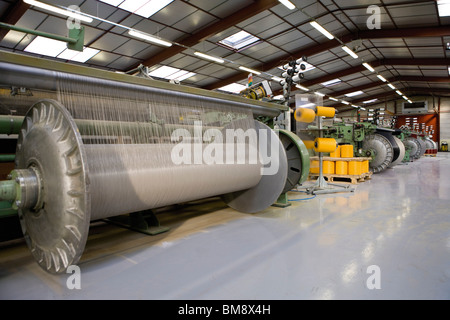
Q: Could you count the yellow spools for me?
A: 11